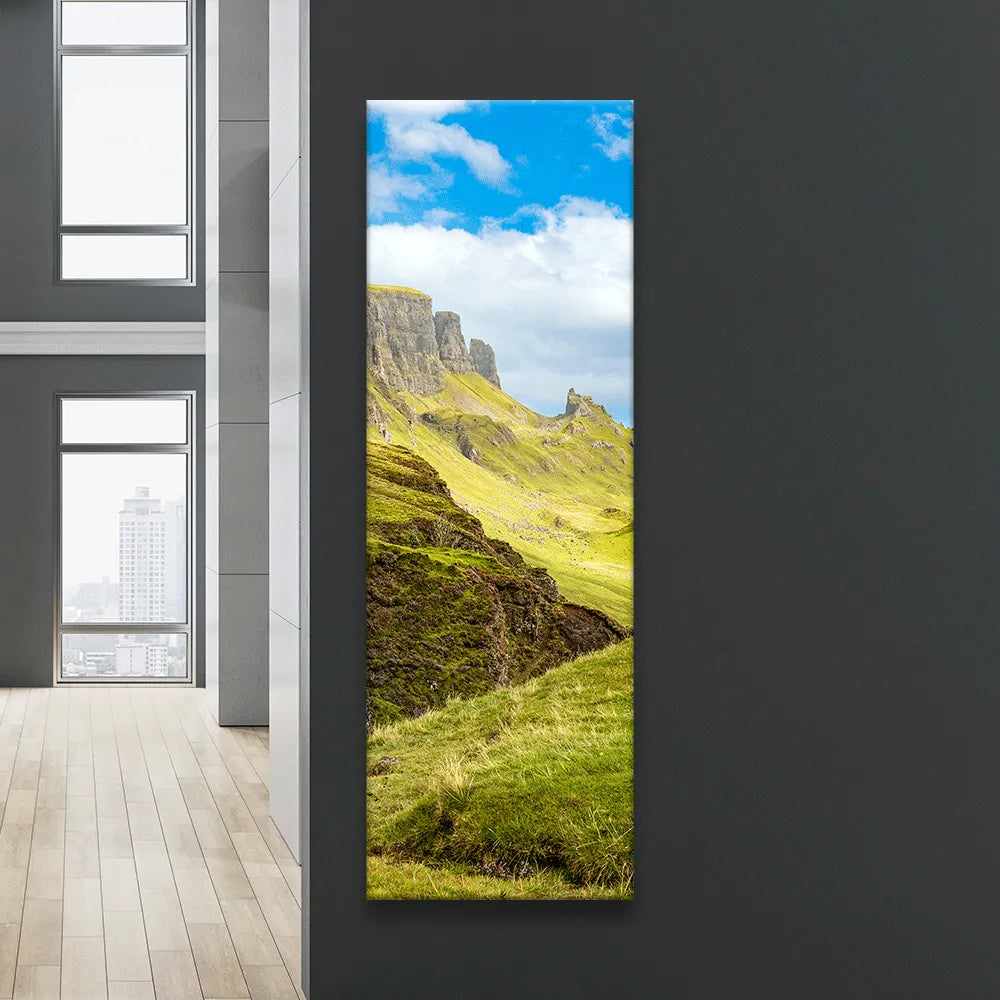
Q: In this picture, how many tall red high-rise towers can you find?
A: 0